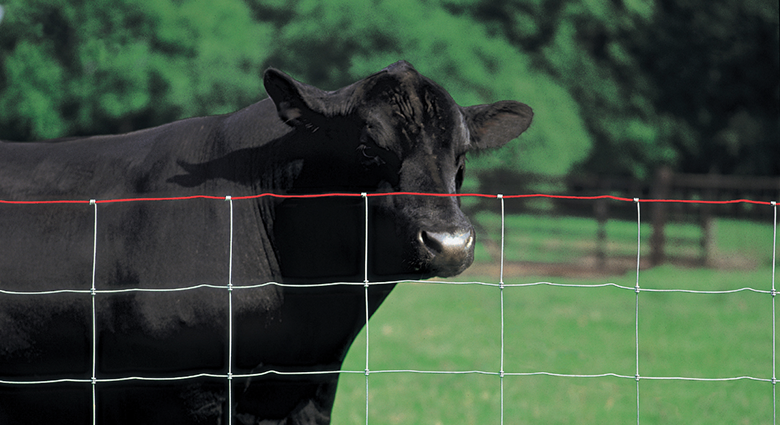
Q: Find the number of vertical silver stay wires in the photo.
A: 6